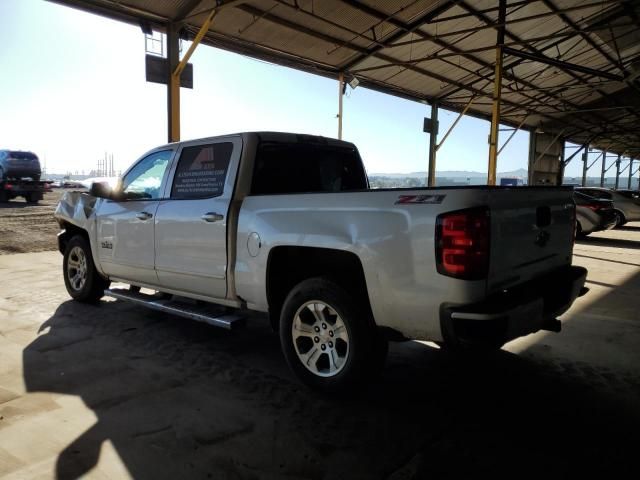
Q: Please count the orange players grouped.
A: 0